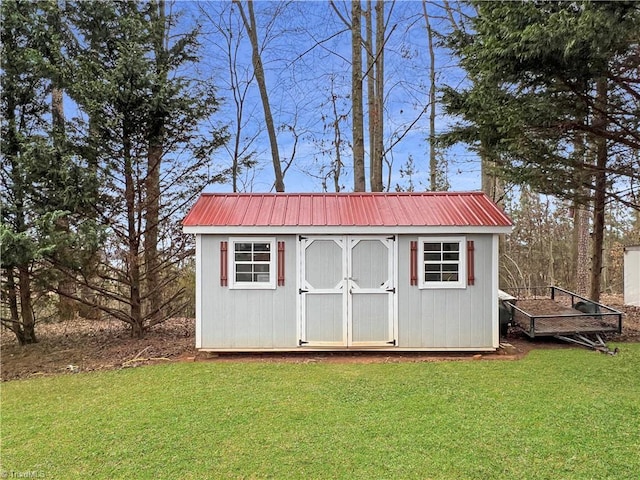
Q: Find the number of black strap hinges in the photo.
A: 6